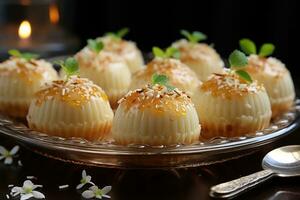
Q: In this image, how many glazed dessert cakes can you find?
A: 9